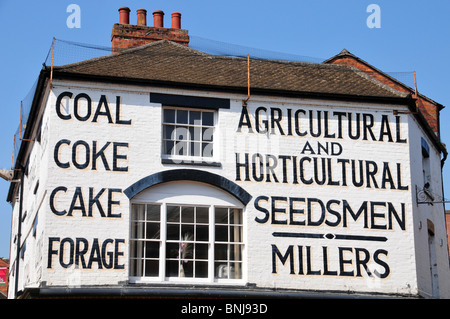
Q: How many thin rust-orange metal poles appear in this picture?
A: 5